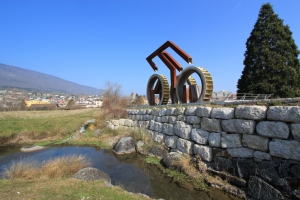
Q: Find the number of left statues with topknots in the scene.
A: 0